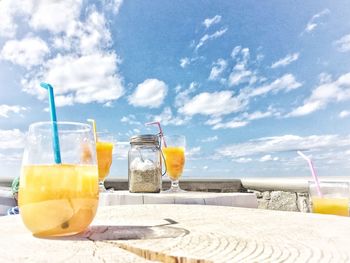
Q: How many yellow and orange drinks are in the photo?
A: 4